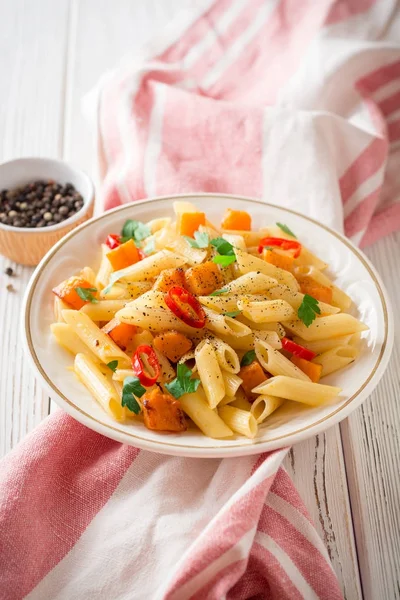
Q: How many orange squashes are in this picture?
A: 13